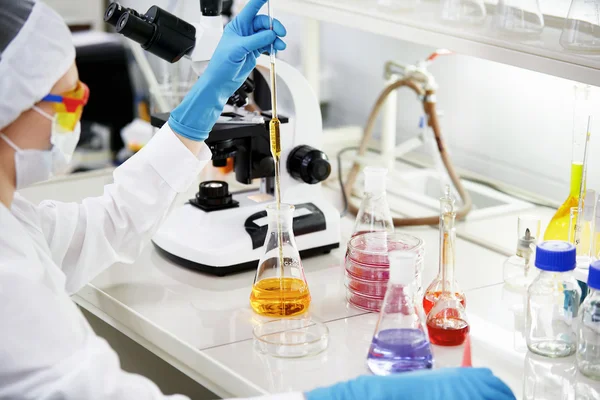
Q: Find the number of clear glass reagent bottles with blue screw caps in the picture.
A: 2